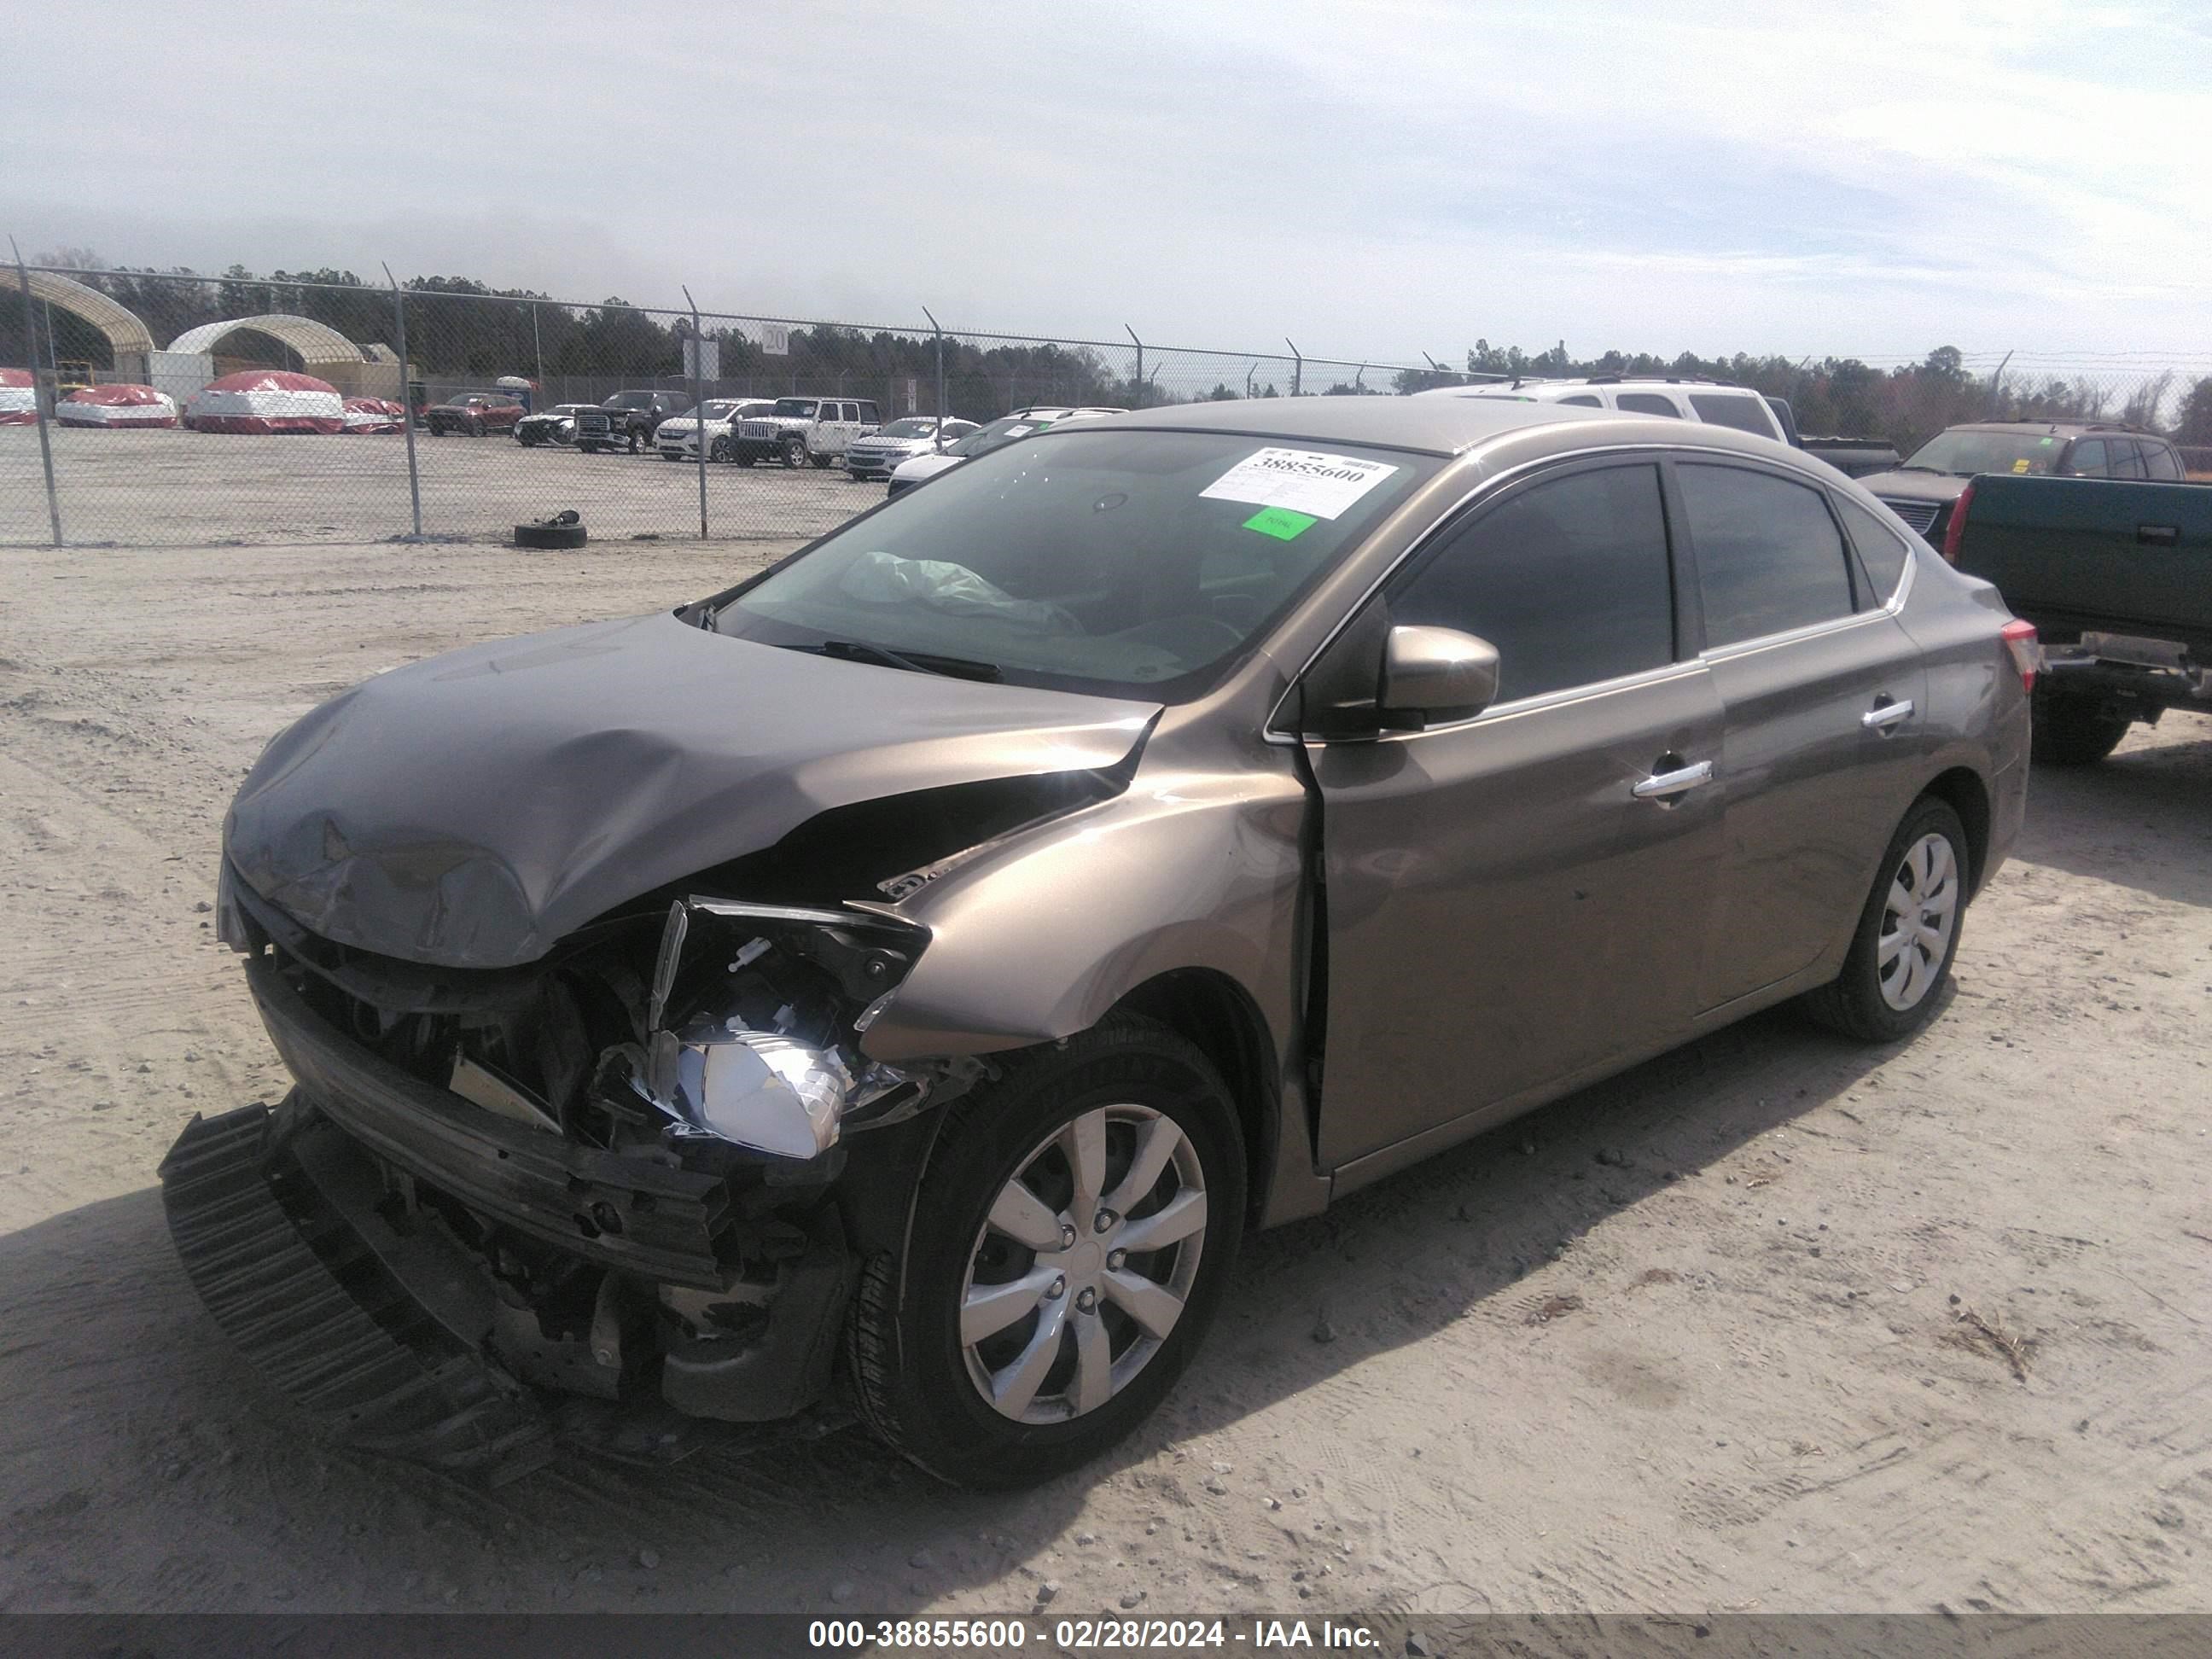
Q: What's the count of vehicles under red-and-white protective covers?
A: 4